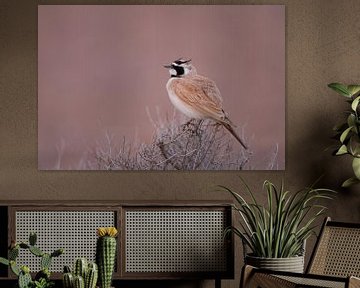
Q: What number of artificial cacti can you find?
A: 3